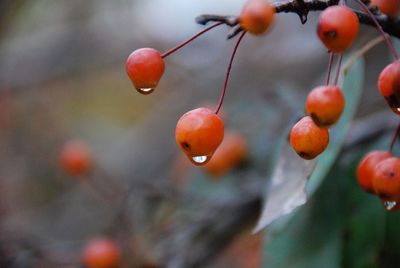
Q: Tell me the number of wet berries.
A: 4